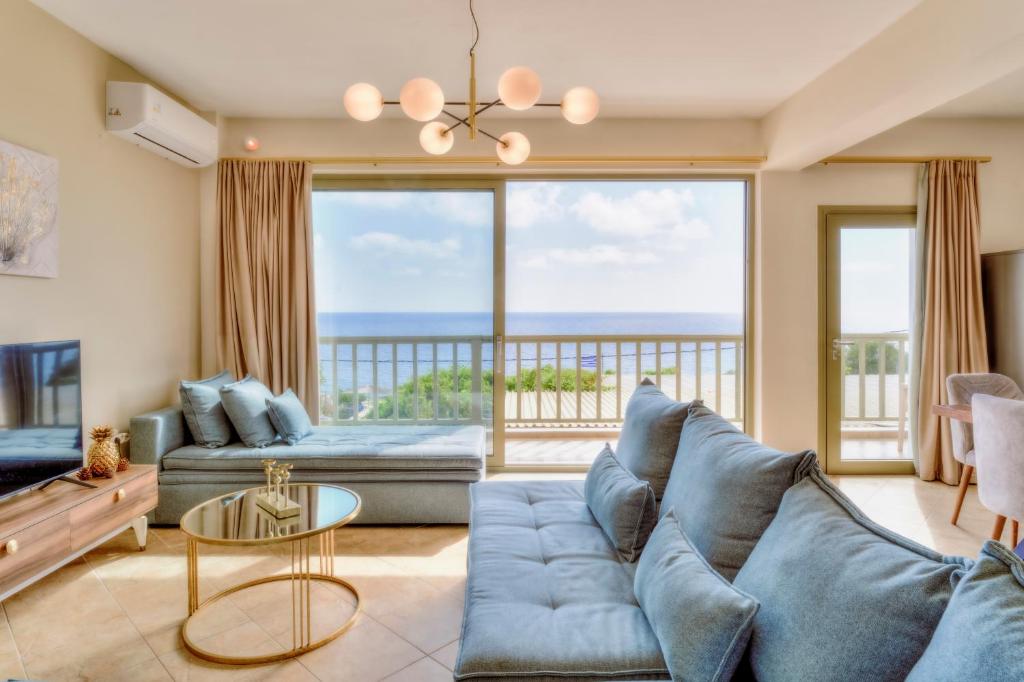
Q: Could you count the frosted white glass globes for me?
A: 6